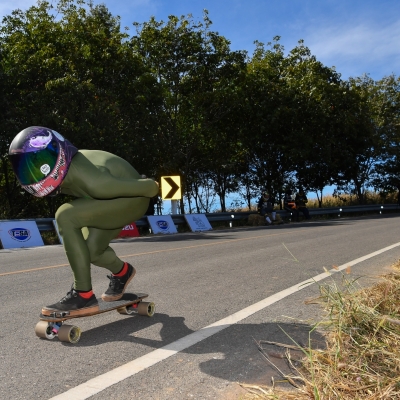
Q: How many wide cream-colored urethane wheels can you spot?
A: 4